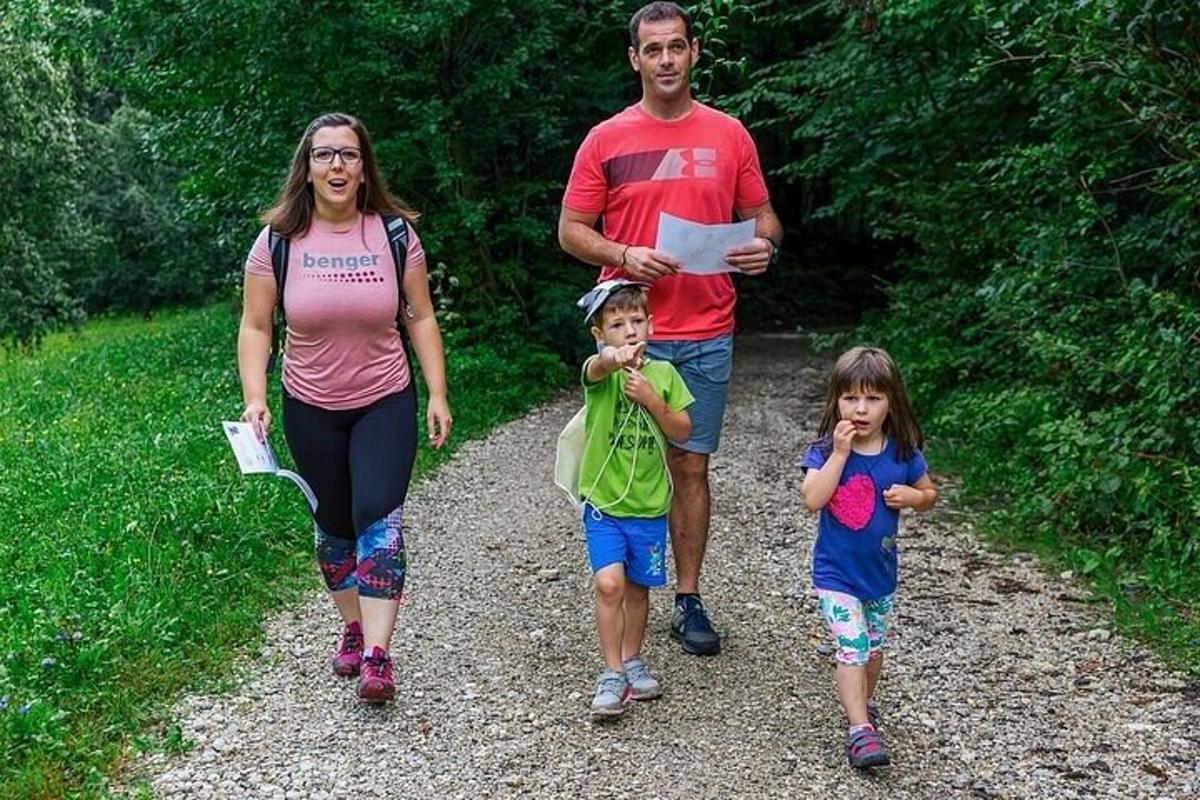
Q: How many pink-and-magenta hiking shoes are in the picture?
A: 2